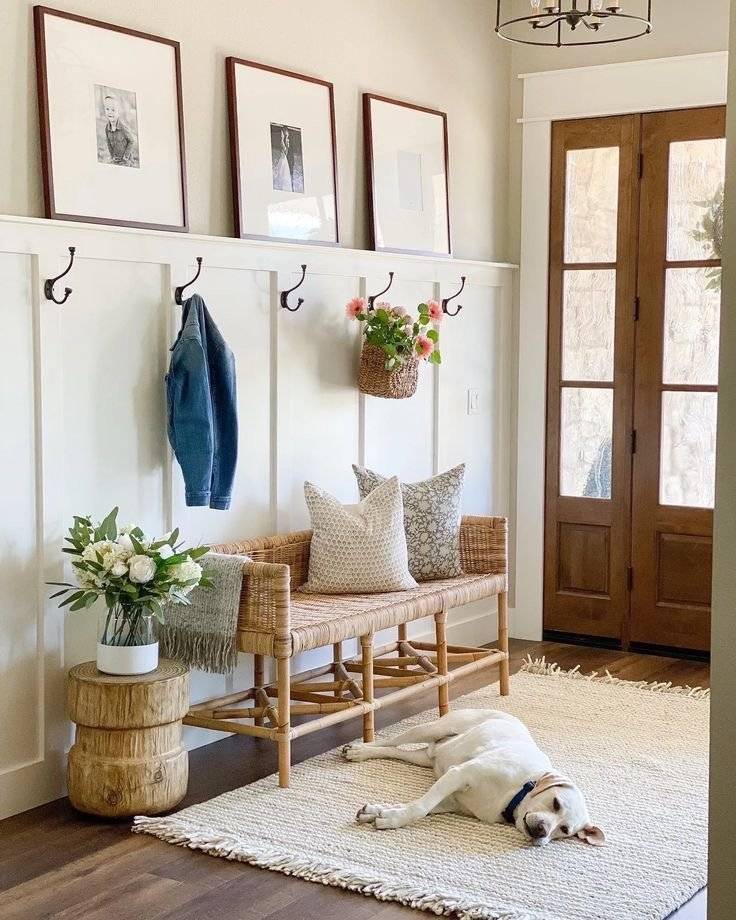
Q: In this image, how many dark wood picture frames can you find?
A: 3